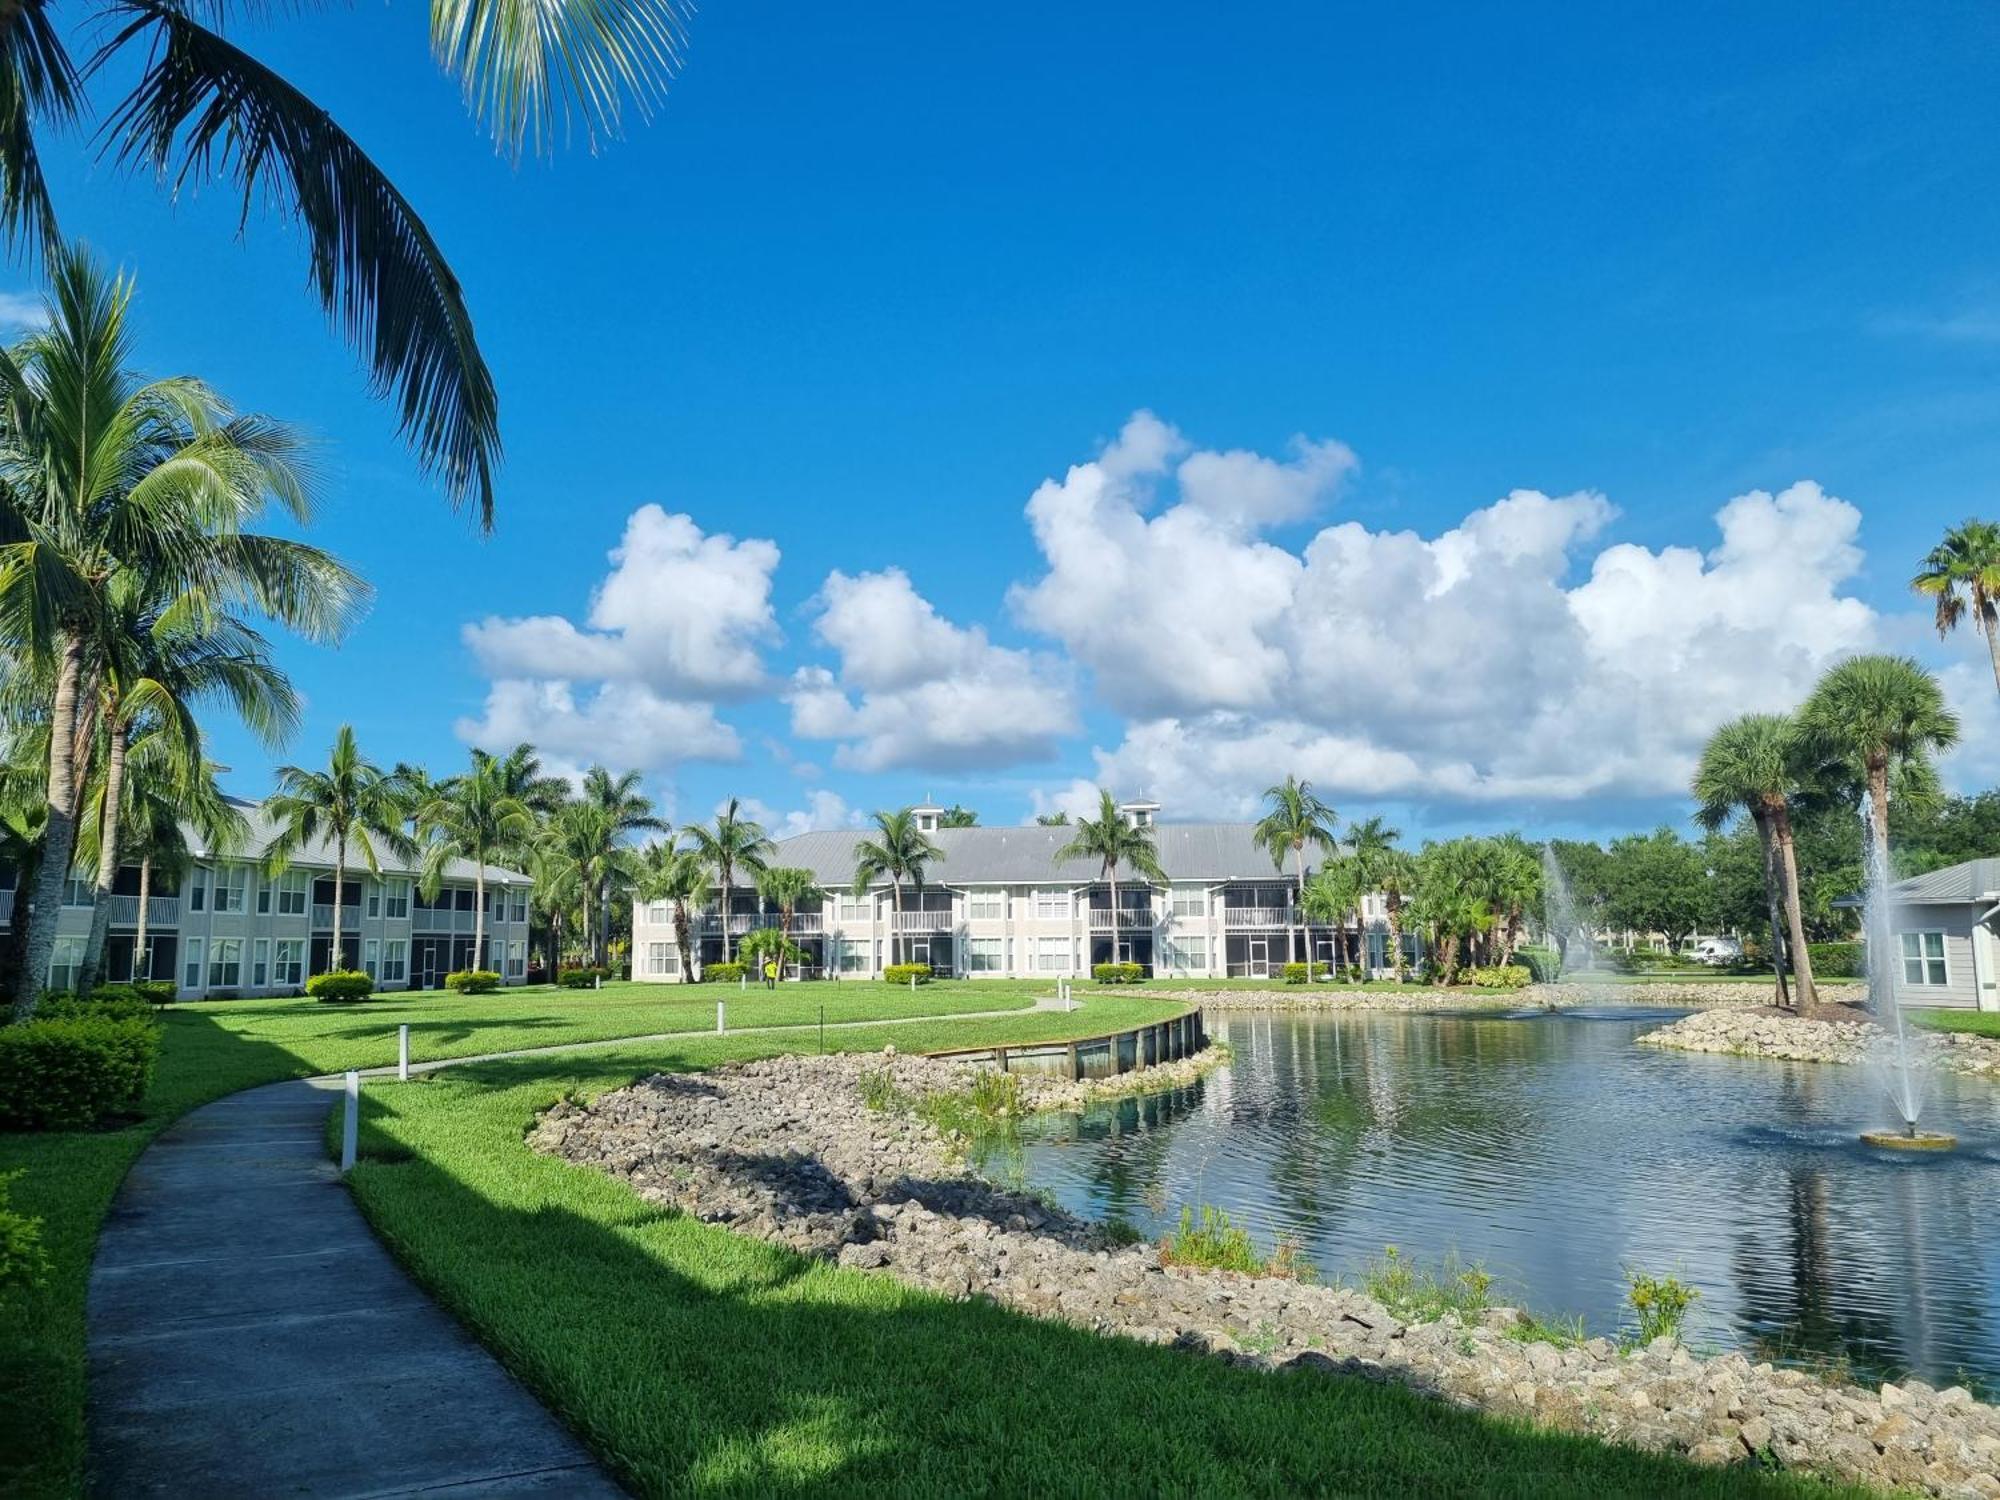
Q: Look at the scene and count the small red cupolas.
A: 0